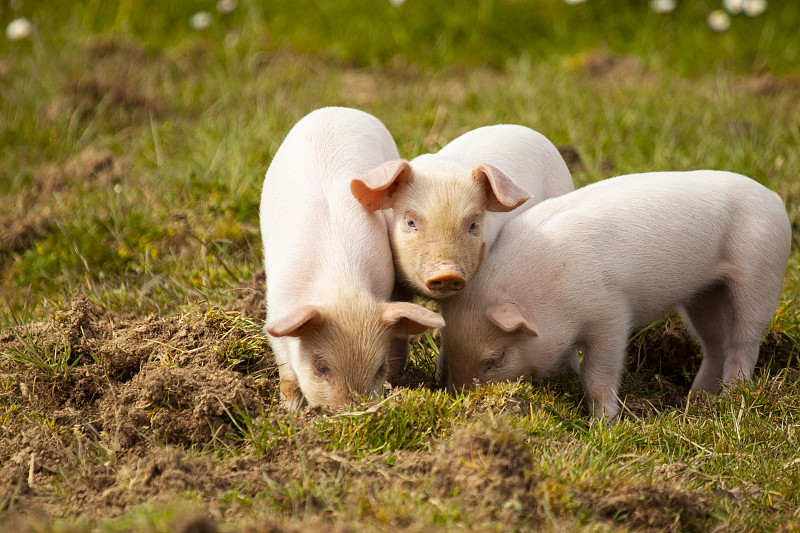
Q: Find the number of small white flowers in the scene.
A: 9